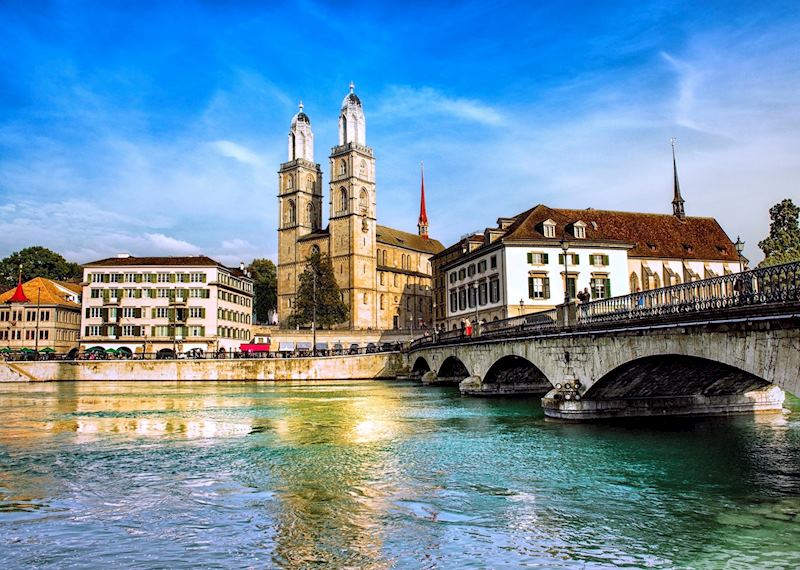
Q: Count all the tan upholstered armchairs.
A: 0